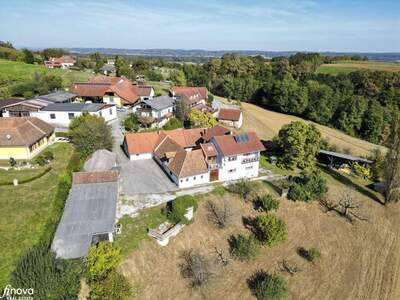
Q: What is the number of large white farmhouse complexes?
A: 1